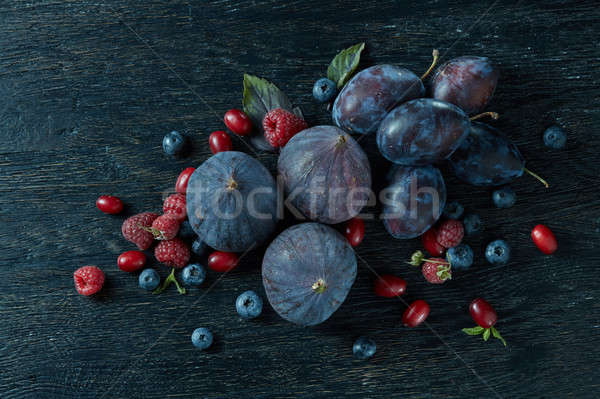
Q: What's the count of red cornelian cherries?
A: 12